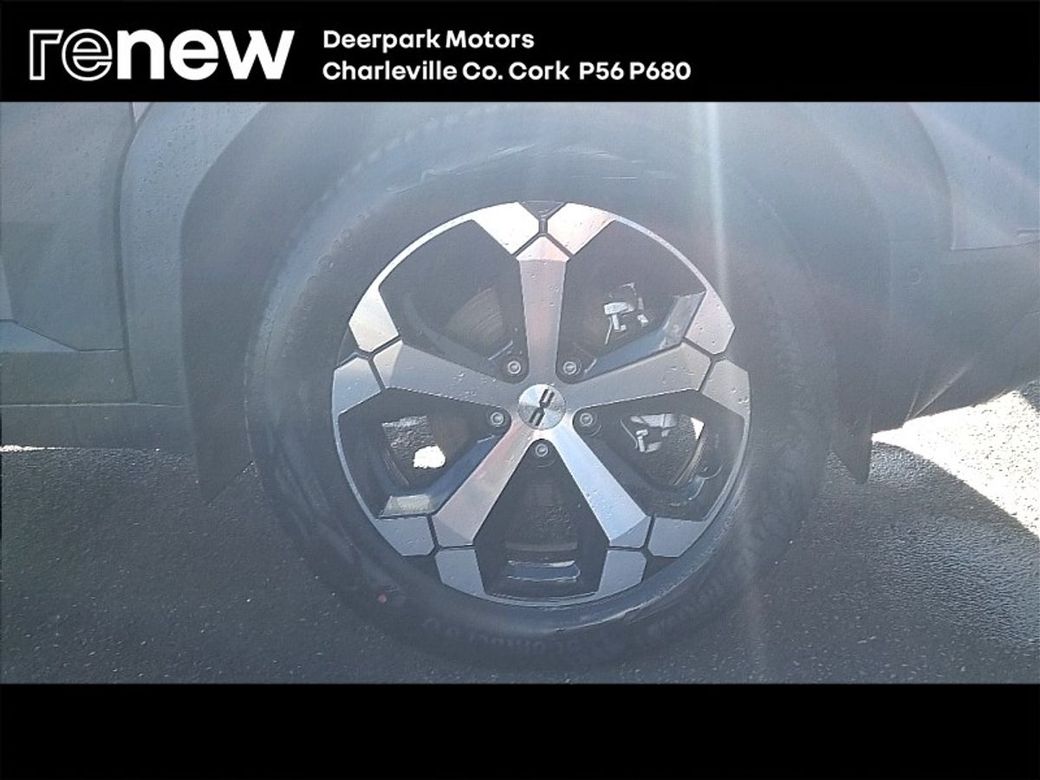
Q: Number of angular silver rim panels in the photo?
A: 10